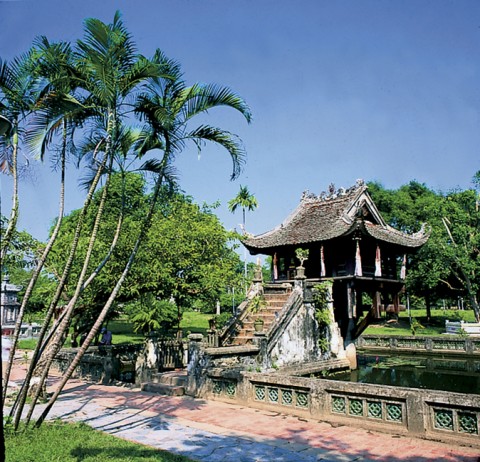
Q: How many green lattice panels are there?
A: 12